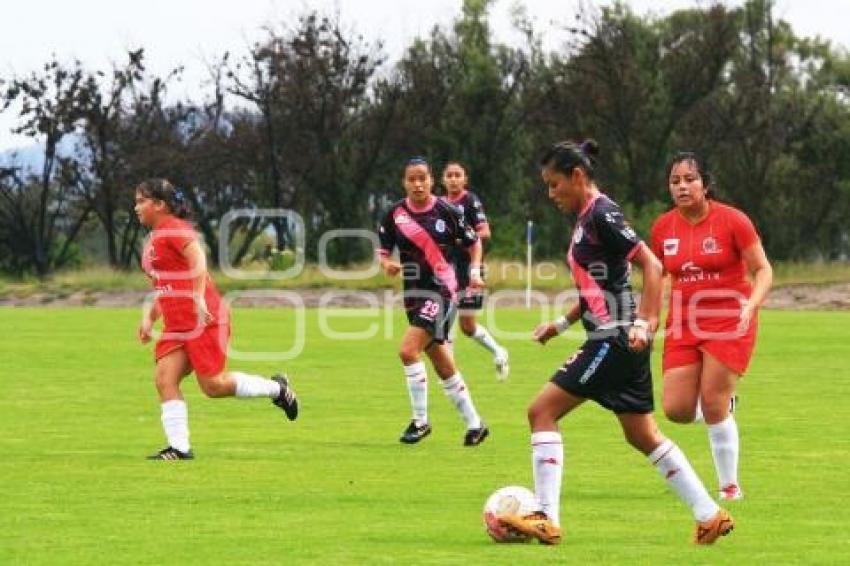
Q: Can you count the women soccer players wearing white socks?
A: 5